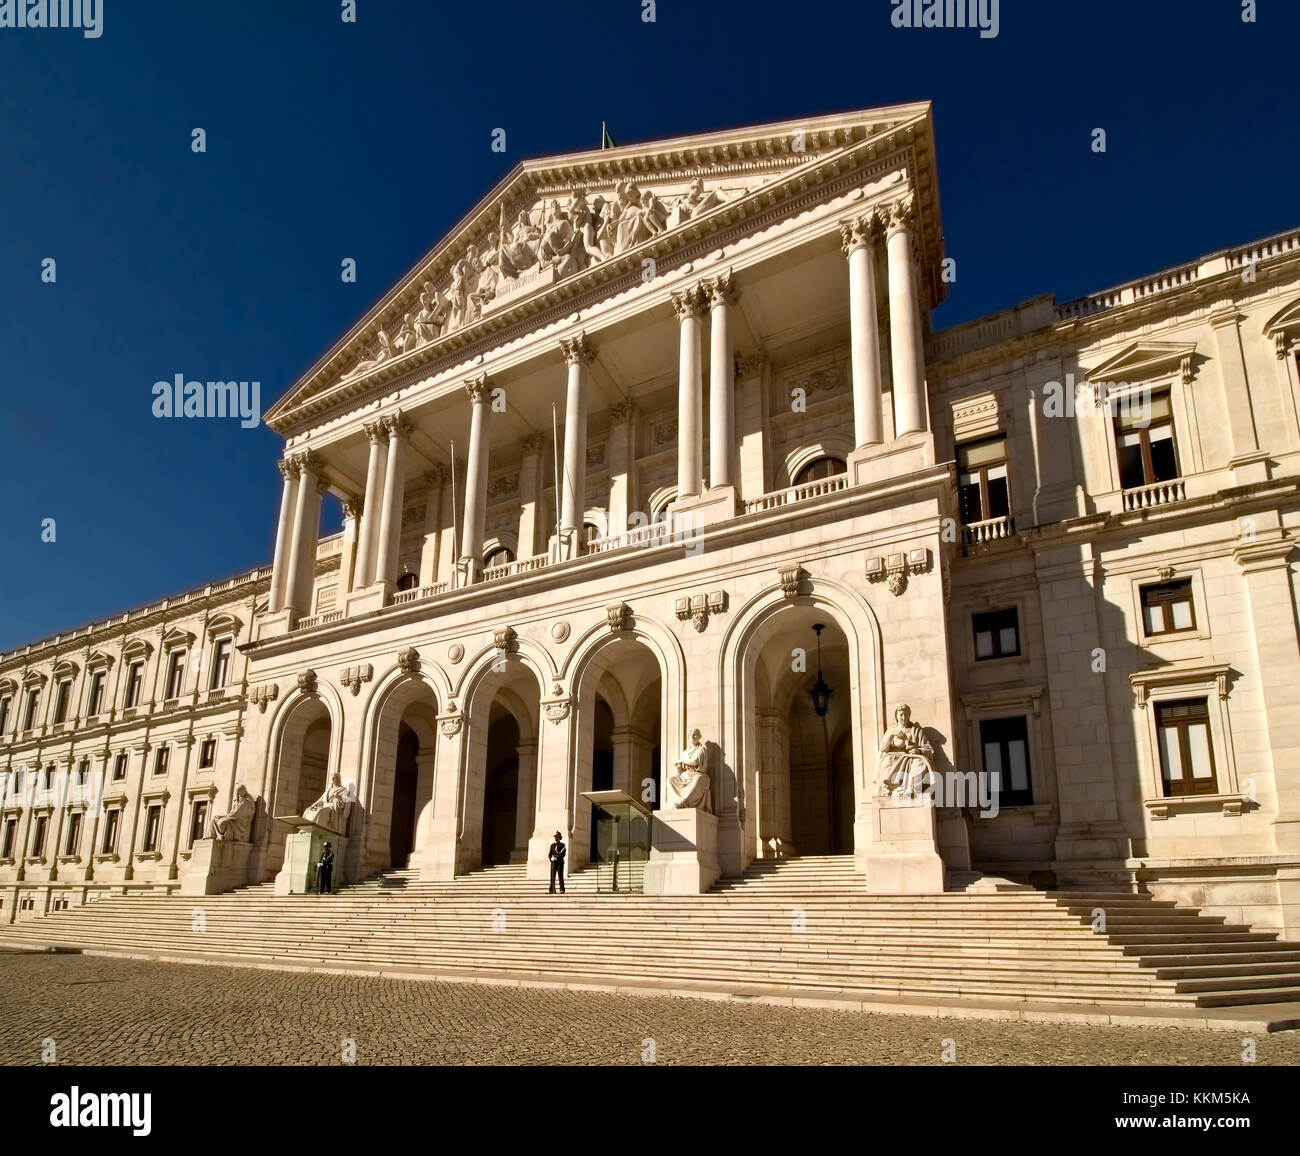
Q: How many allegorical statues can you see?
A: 4